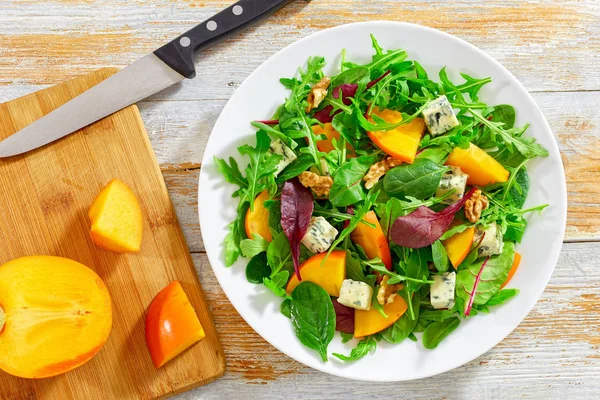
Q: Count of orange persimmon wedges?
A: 11